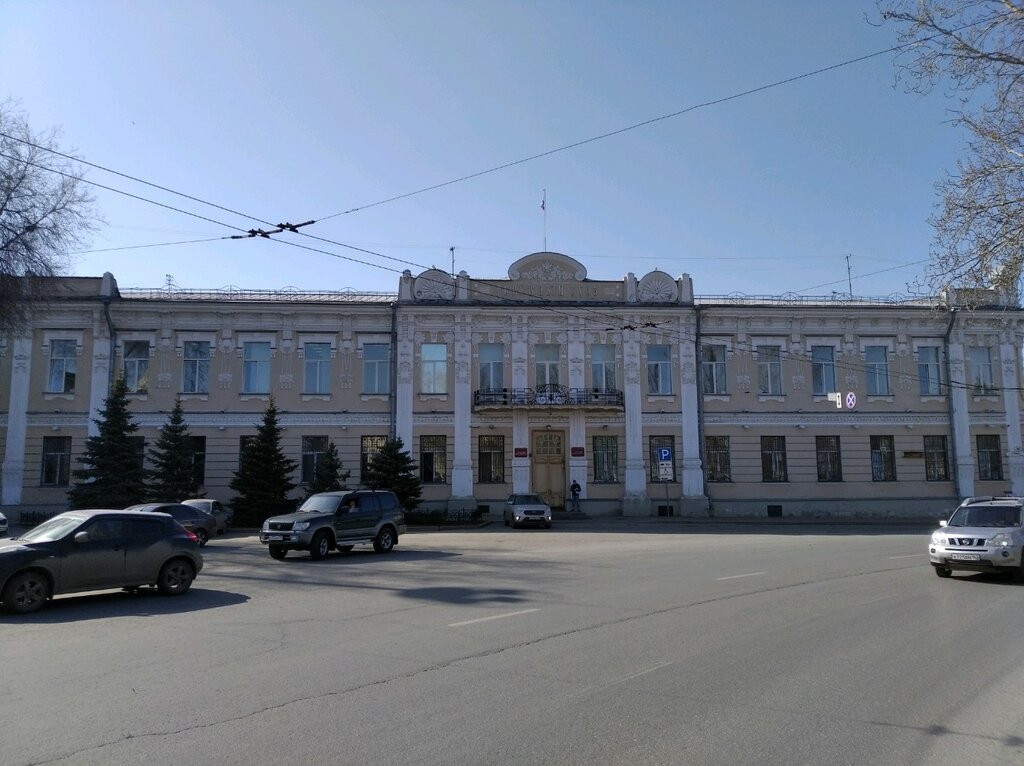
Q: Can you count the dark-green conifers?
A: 5